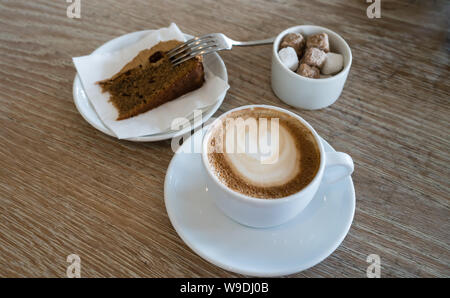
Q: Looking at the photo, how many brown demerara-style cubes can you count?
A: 4